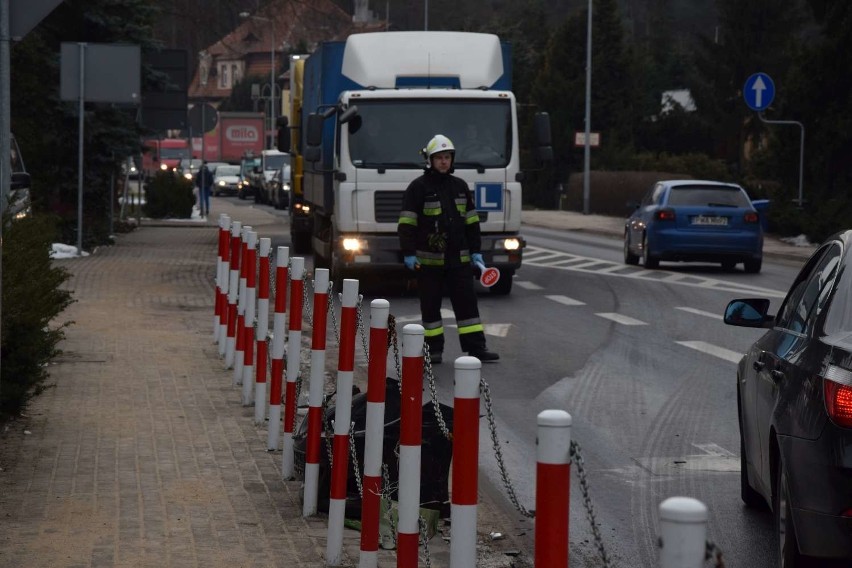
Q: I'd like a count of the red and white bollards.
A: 15